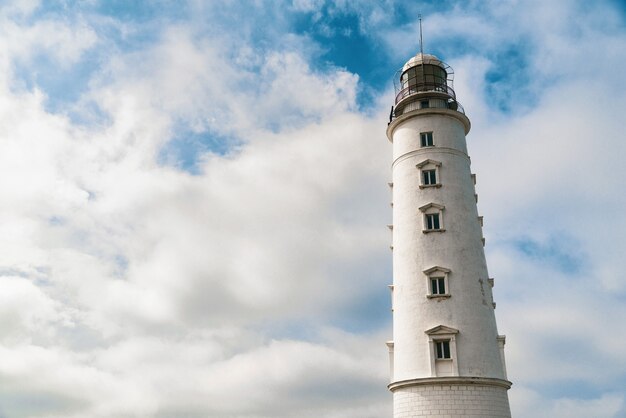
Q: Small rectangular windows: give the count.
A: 5